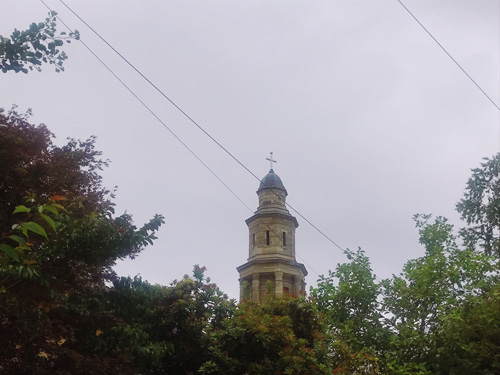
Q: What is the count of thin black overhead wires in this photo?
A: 3